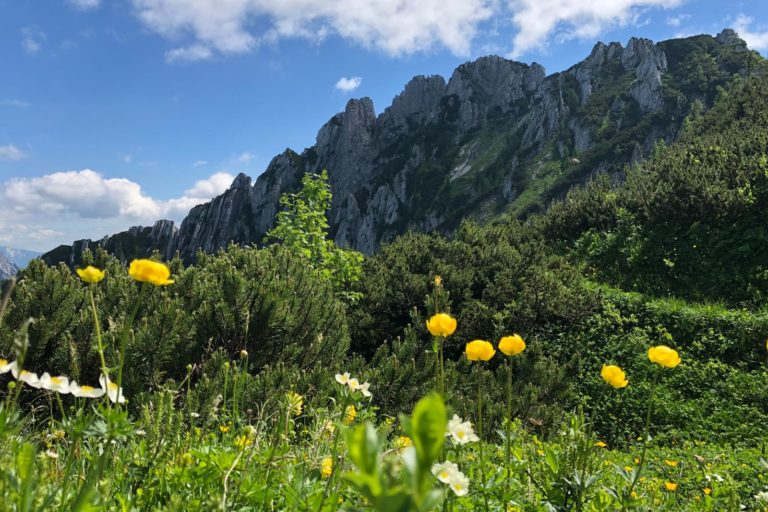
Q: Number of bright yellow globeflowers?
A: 7